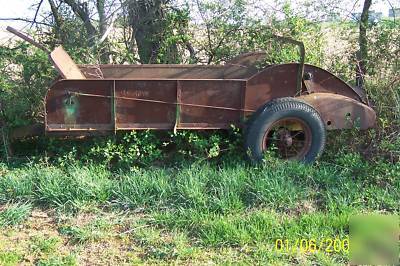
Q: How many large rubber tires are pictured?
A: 1